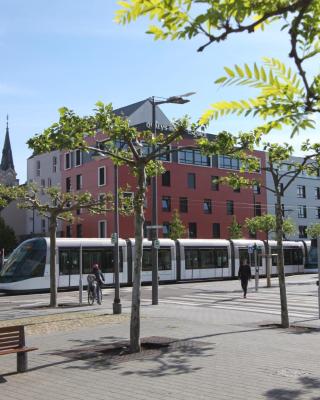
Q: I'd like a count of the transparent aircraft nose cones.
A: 0